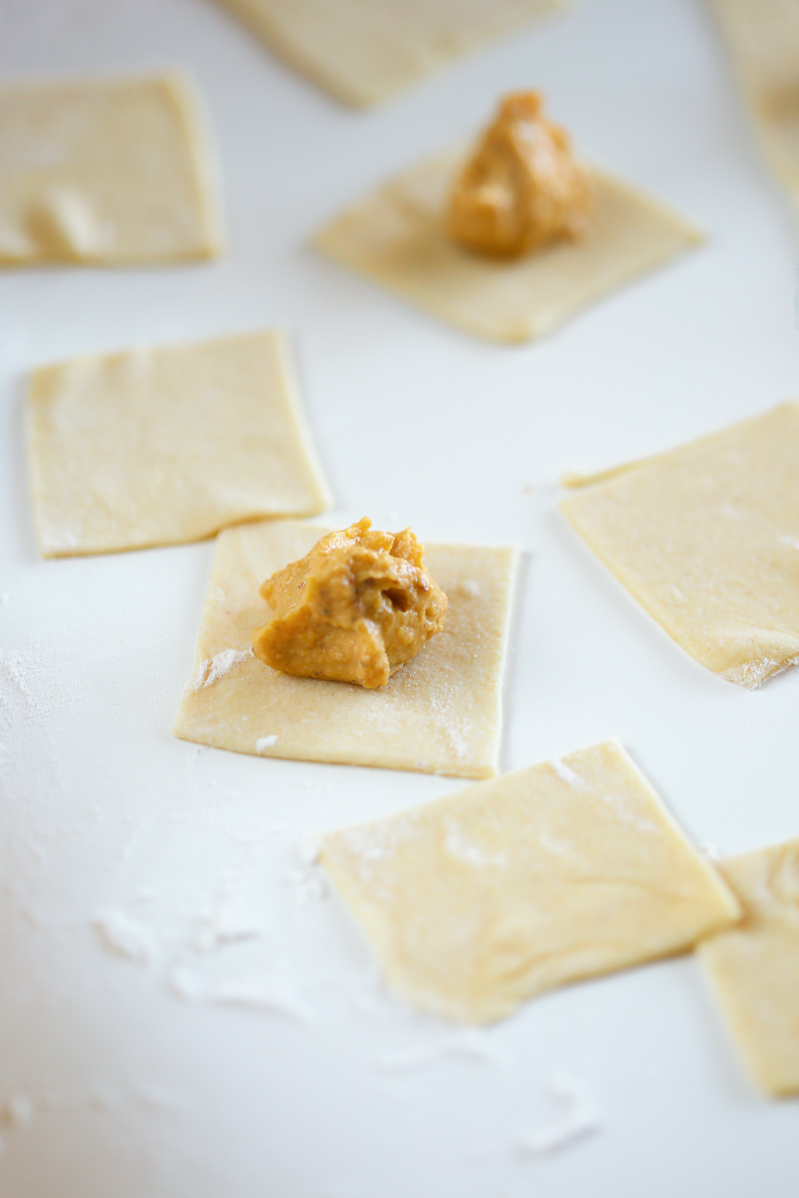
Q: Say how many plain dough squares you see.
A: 7